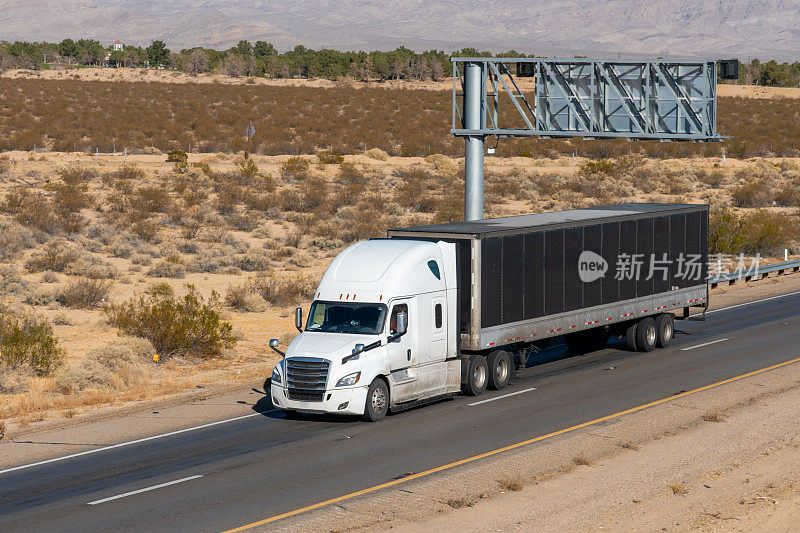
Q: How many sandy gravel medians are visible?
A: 1